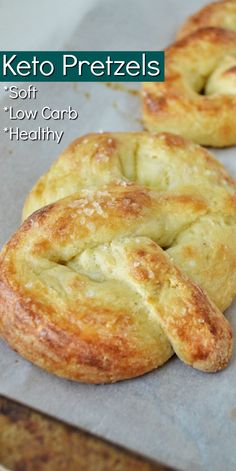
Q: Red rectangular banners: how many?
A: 0